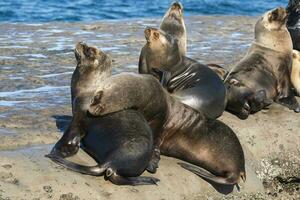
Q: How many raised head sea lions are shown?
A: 4